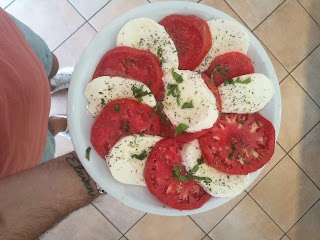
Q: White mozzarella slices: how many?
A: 7